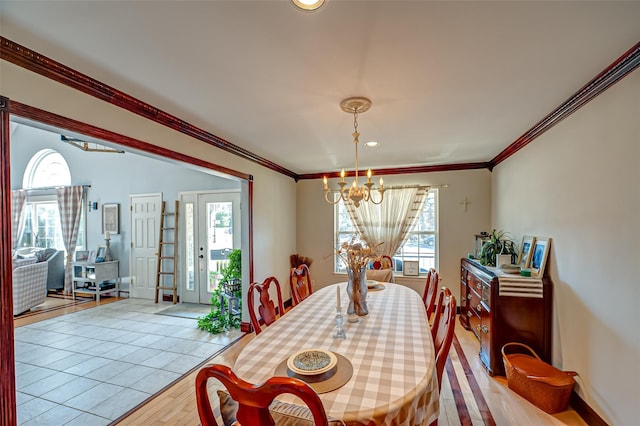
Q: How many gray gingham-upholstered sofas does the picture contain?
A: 1